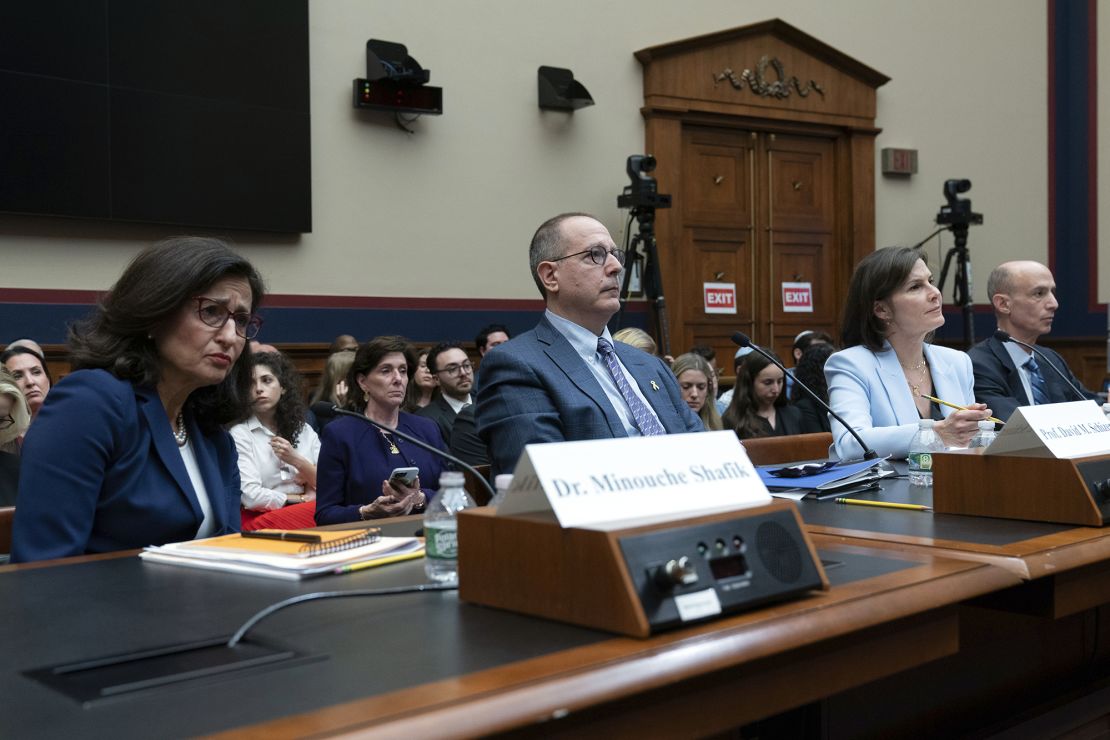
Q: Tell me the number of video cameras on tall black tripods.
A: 2